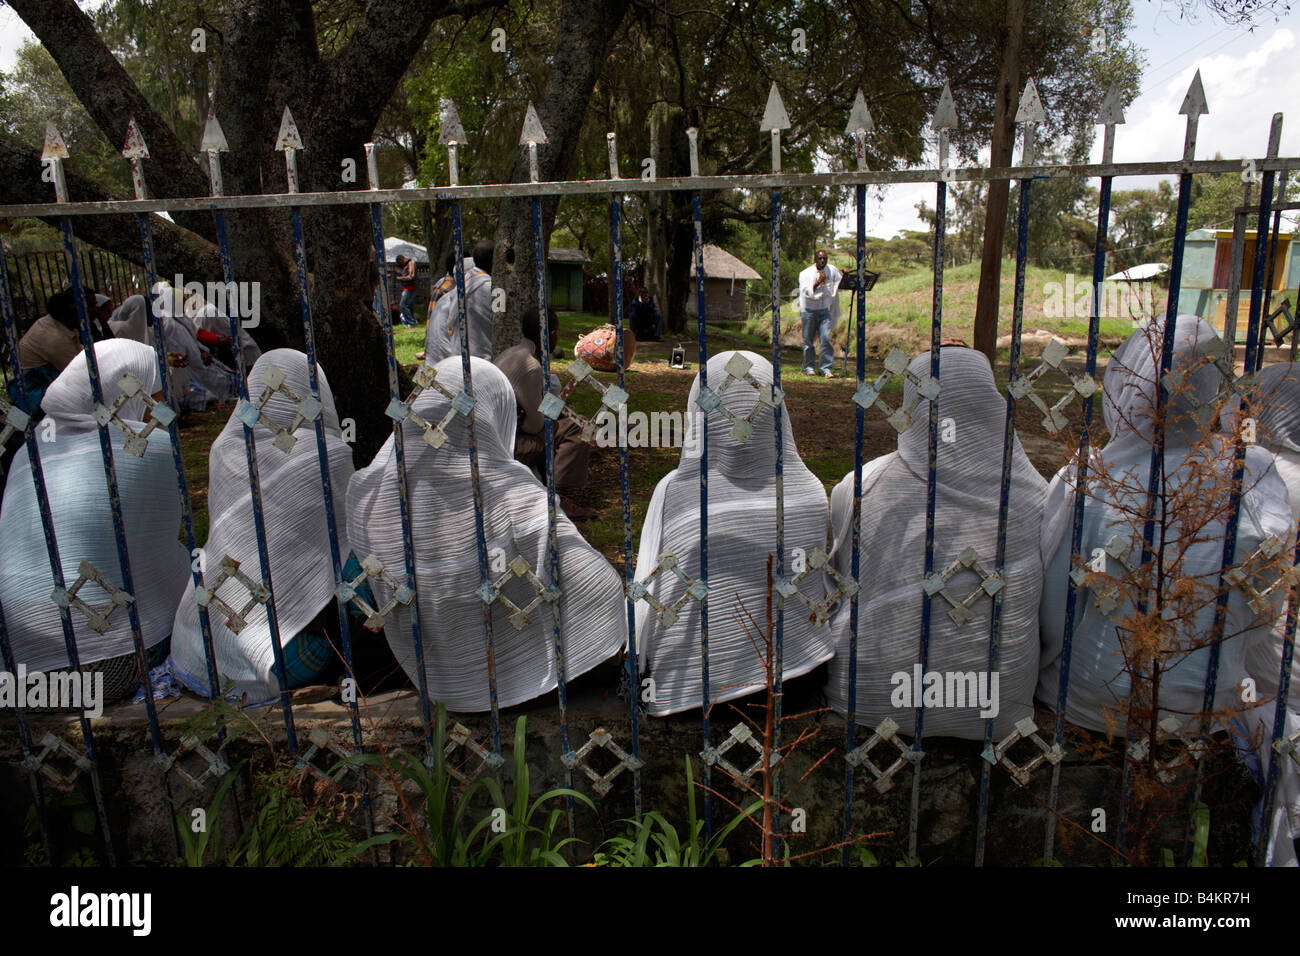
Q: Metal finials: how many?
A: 12